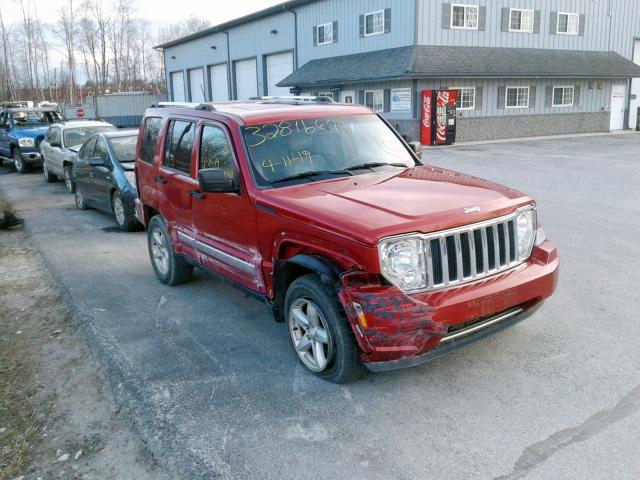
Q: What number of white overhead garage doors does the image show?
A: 5